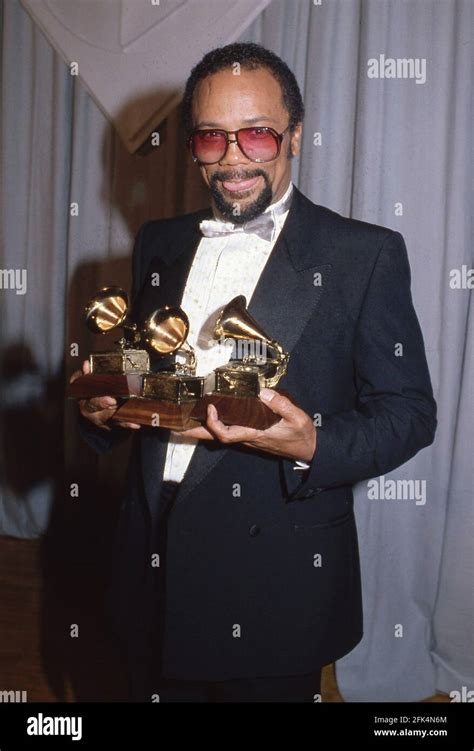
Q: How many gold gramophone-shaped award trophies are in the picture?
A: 3